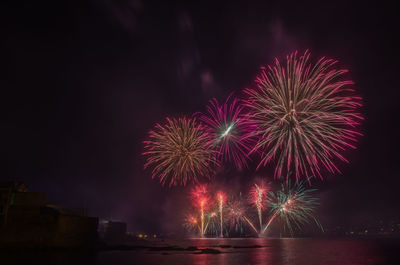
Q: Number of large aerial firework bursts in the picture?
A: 3